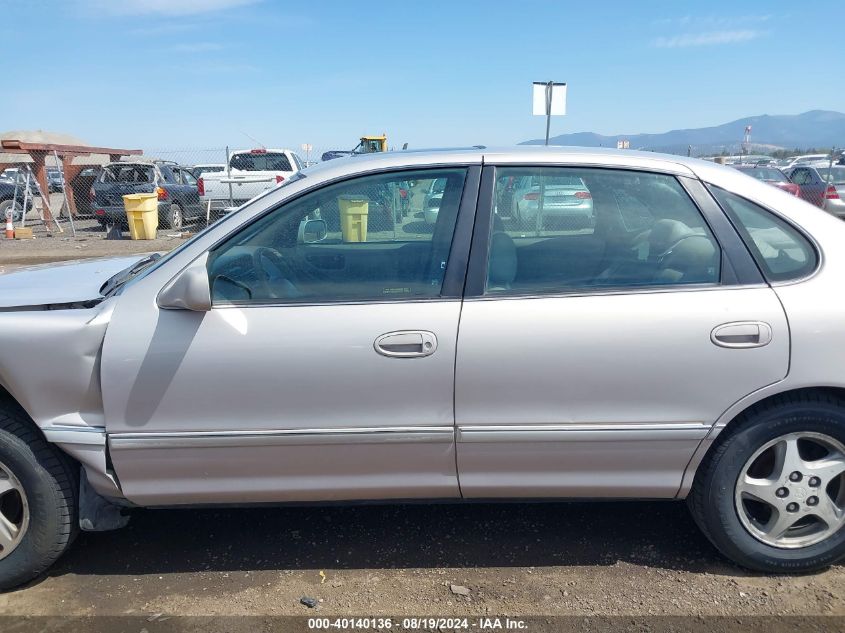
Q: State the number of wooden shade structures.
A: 1